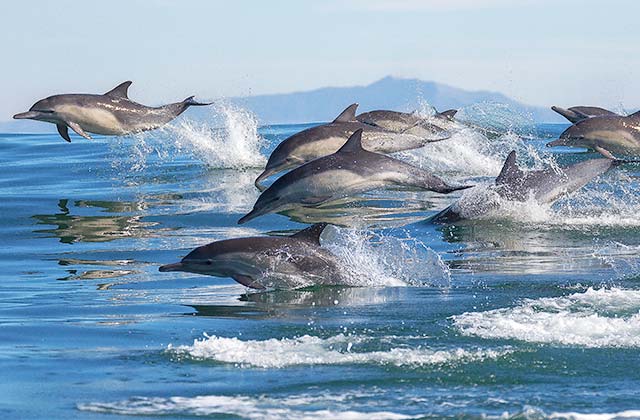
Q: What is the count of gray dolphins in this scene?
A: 8